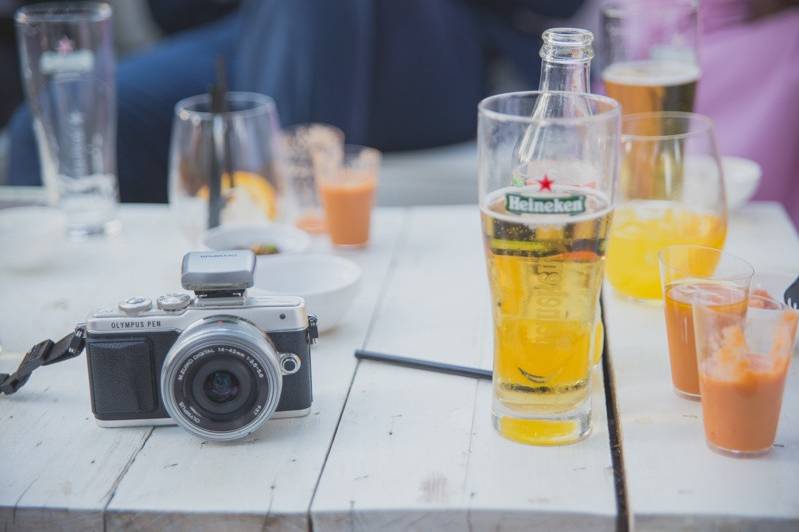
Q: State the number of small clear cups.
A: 4